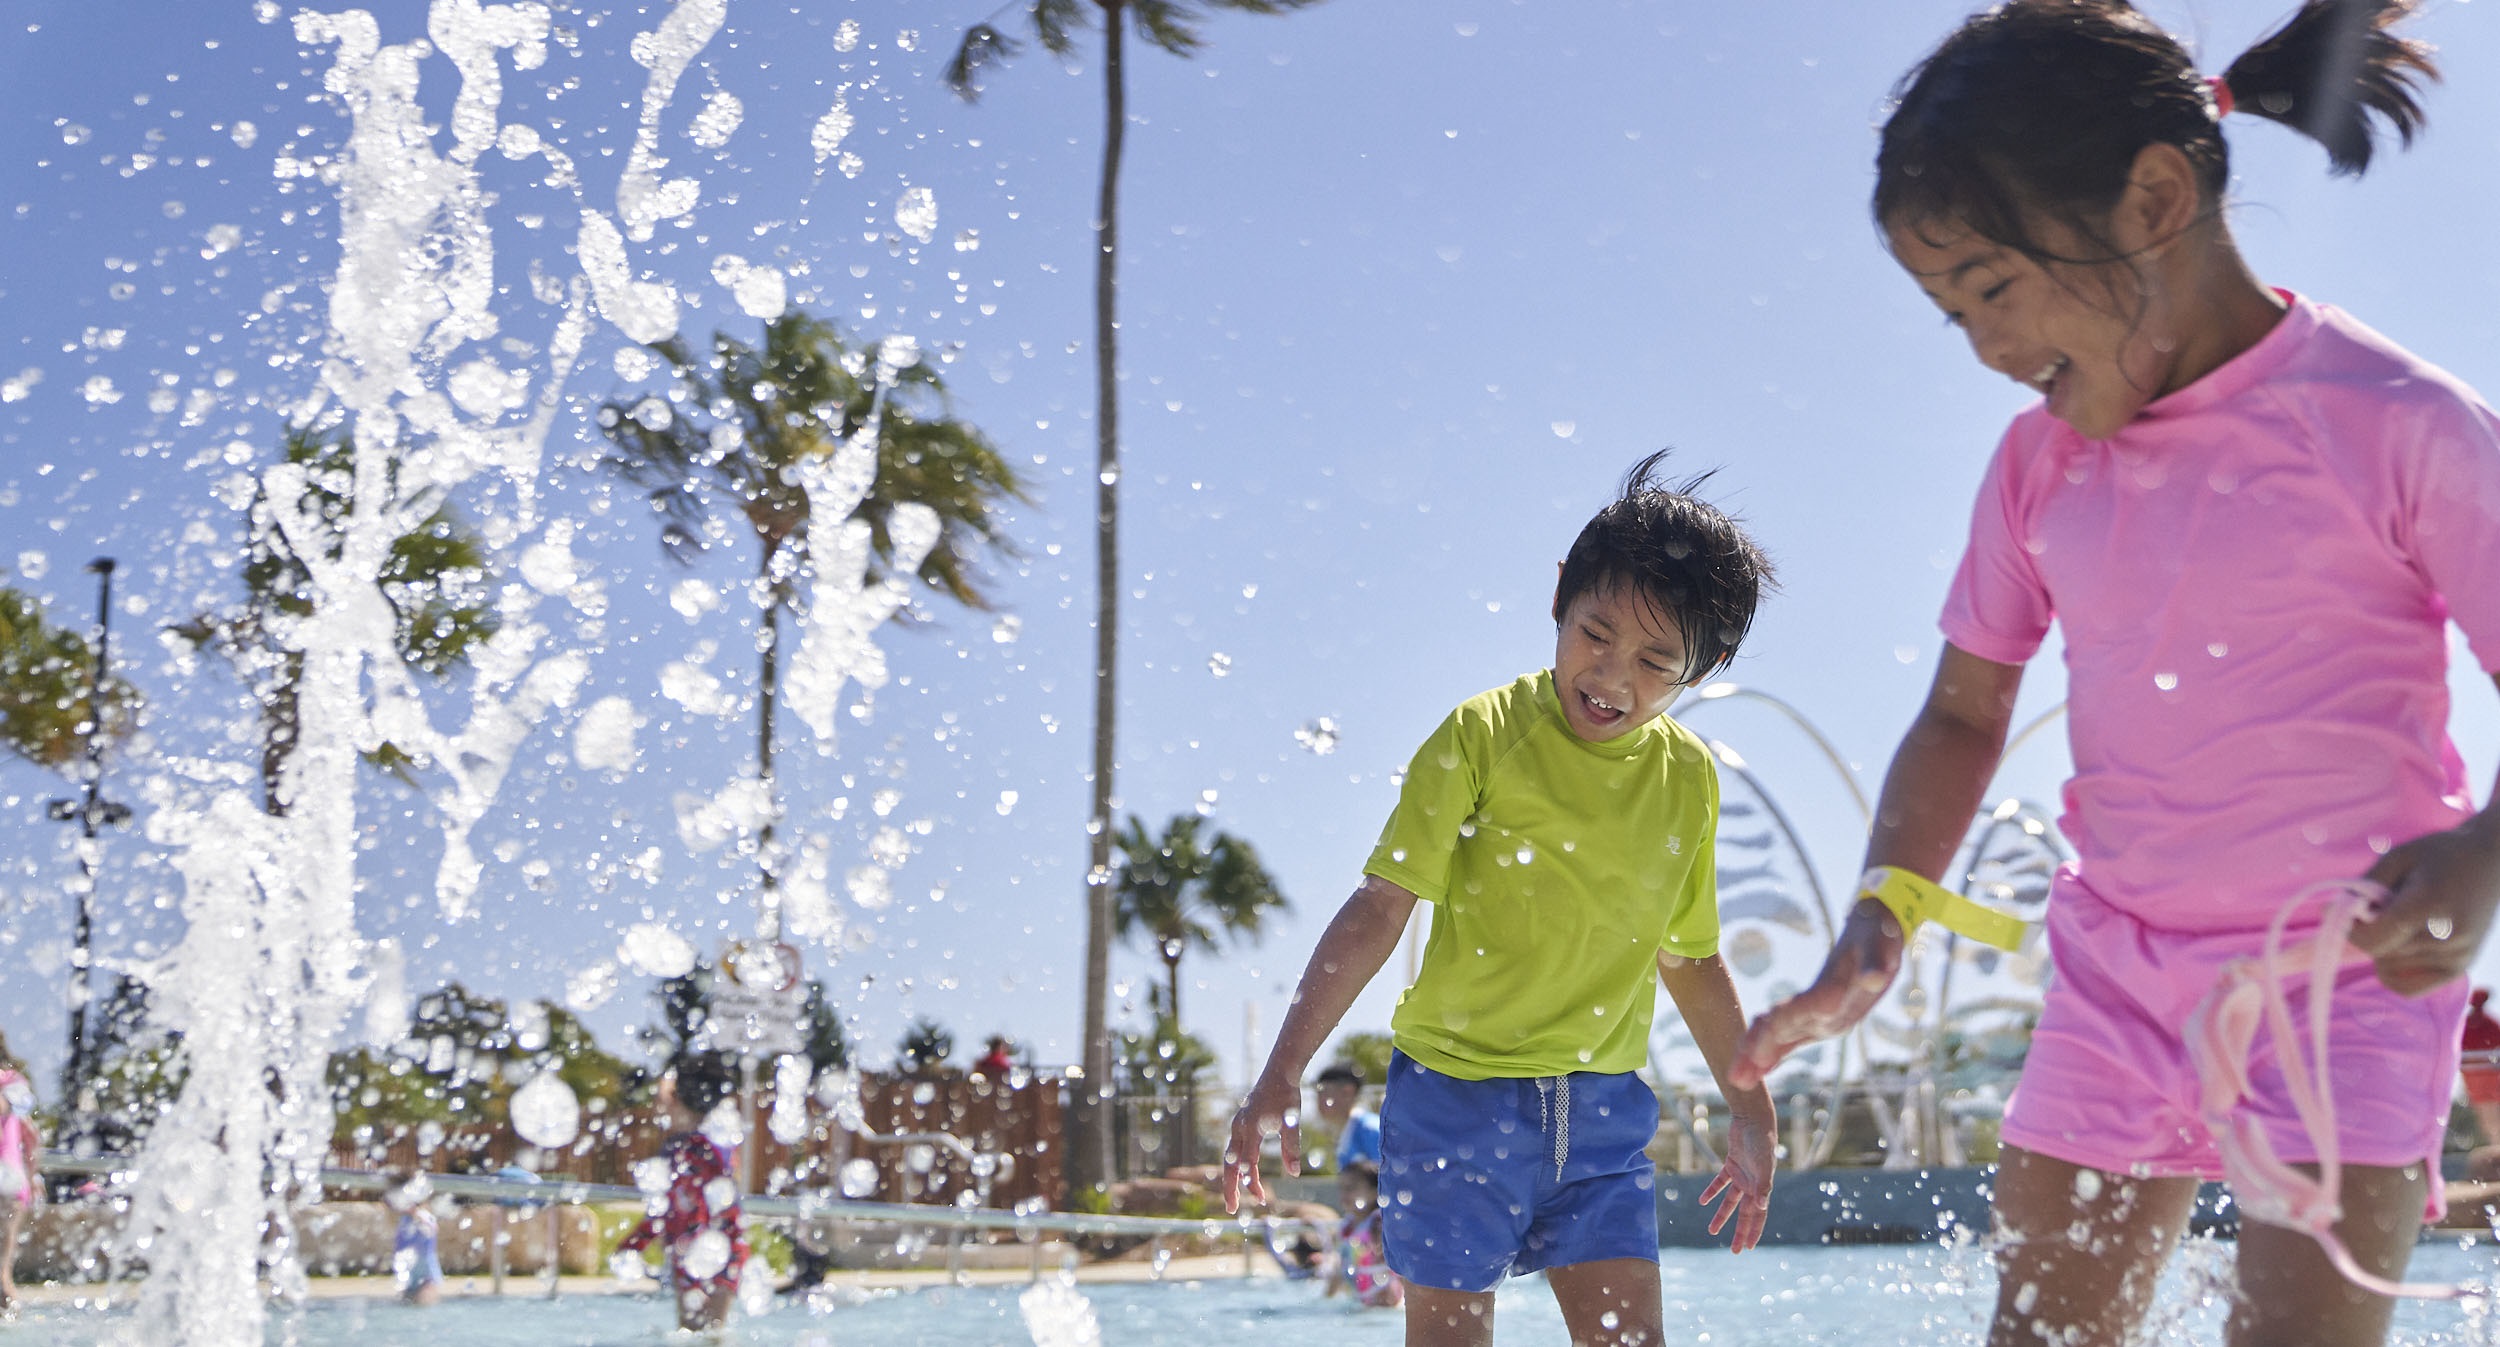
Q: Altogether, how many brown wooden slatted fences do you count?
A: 1